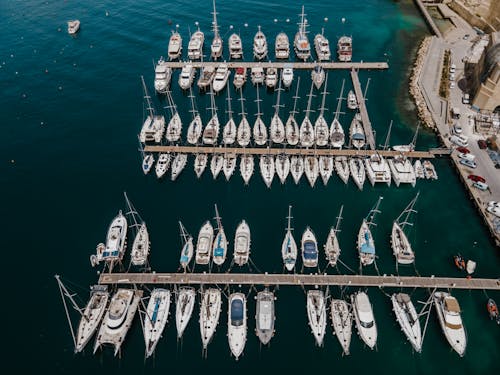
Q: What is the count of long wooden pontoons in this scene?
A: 3